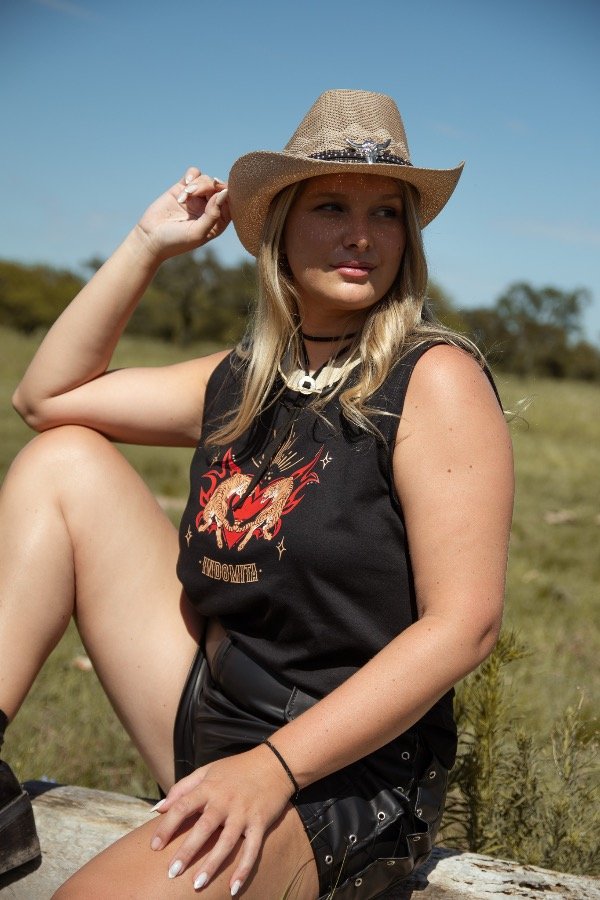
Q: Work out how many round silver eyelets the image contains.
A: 10